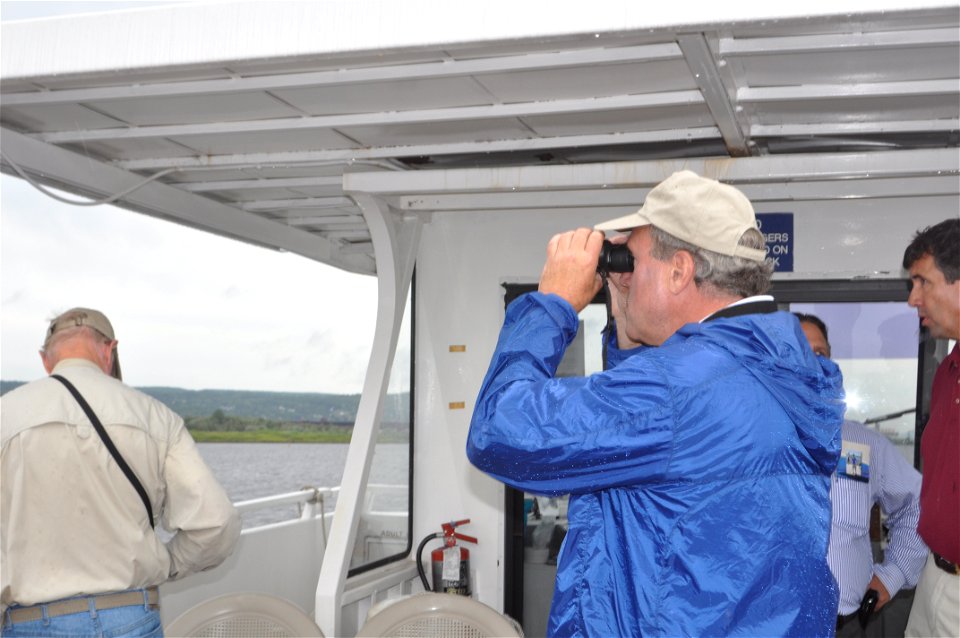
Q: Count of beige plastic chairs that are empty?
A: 2